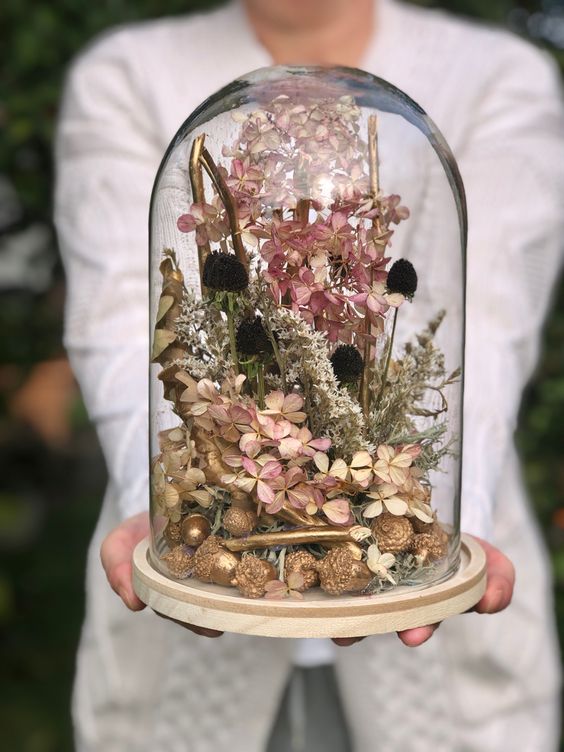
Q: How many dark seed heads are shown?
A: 4